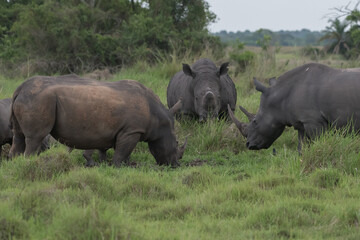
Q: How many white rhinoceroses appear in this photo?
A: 4